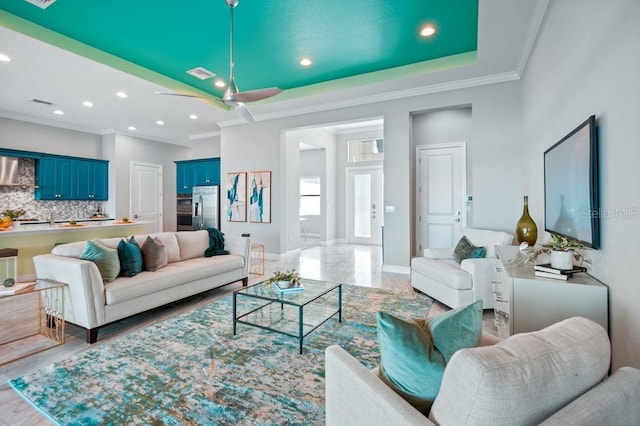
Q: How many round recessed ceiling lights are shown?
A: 10